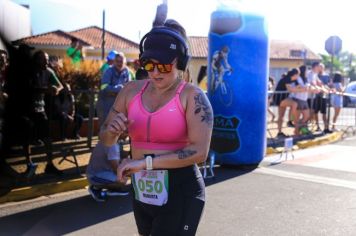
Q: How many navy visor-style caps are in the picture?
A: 1